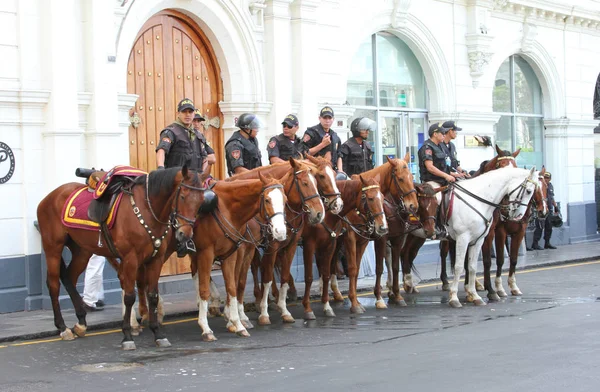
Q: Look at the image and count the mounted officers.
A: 8